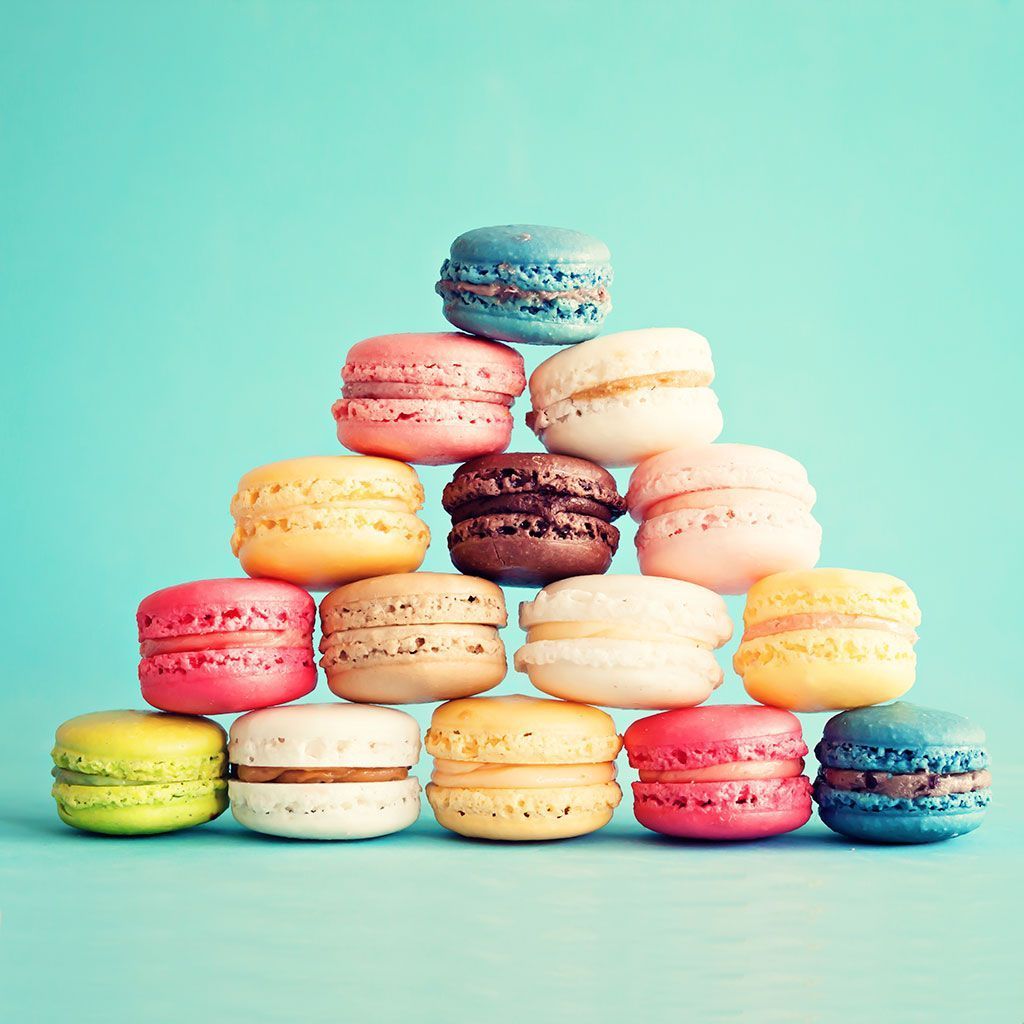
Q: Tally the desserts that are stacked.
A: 15